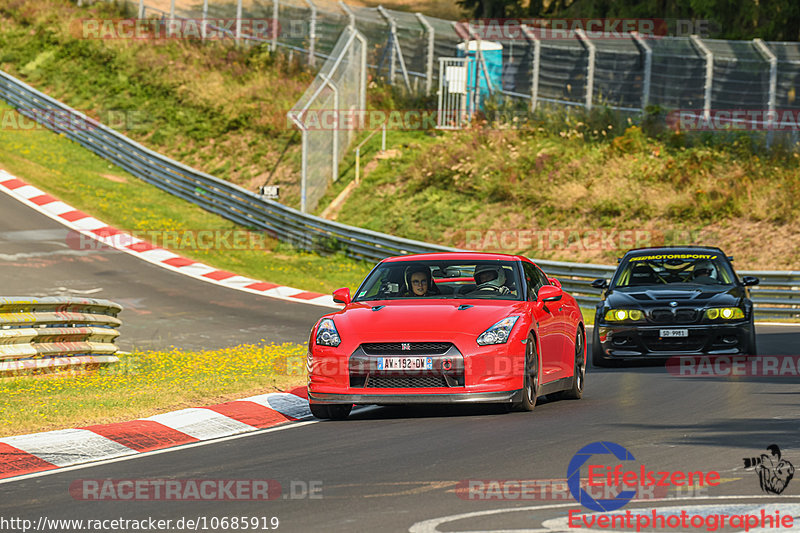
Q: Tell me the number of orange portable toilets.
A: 0